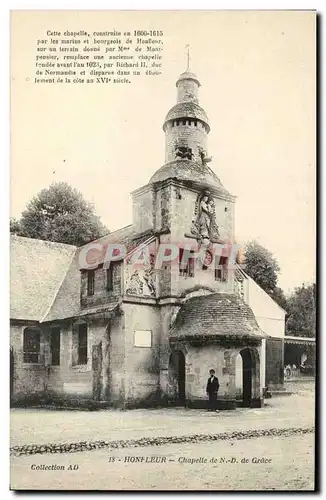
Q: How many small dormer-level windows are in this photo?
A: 2